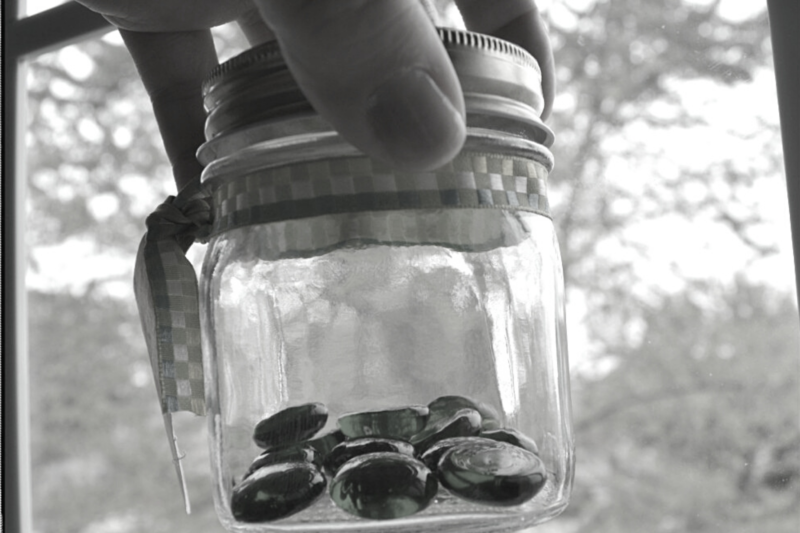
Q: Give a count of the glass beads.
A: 12